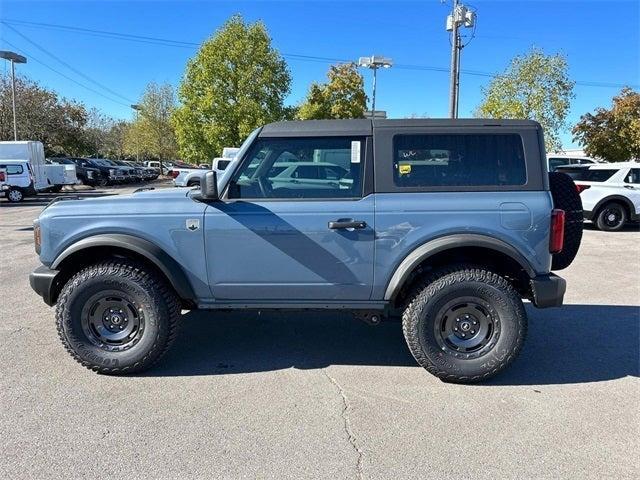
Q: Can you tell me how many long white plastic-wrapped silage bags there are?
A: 0